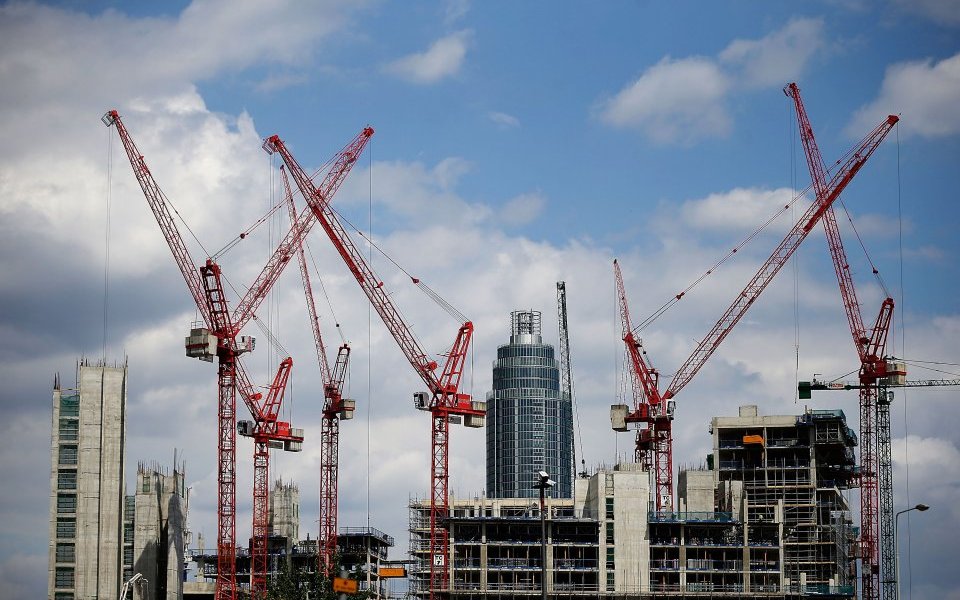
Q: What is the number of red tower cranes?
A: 7